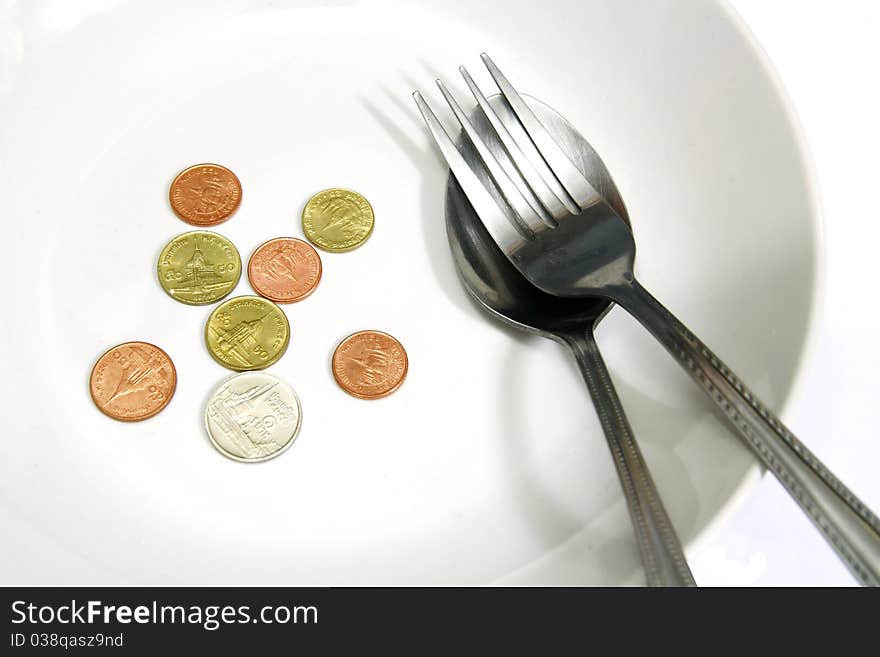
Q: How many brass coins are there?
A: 3